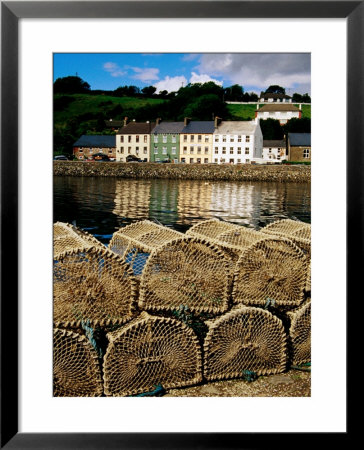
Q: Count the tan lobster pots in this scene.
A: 8